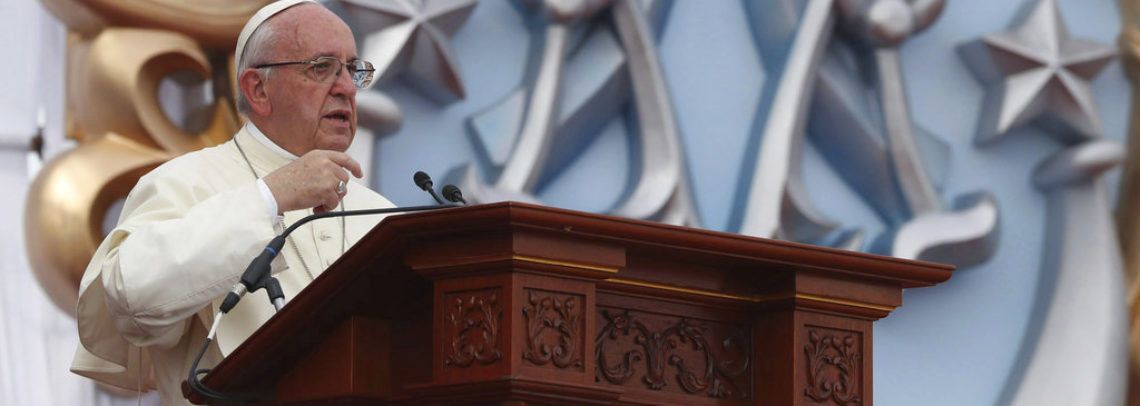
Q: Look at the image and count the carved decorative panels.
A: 4